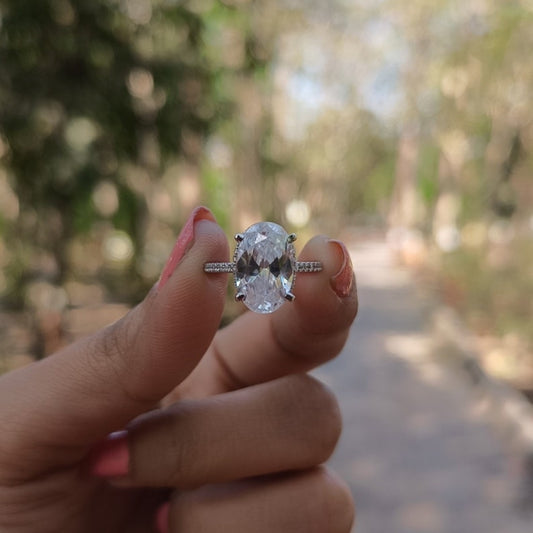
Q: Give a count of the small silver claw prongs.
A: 4